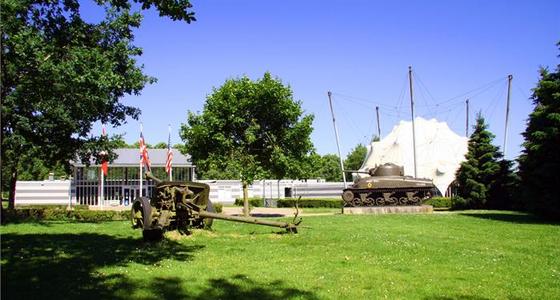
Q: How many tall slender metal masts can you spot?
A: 5